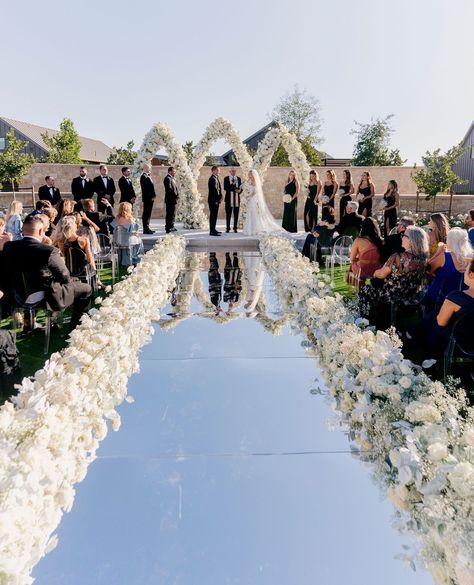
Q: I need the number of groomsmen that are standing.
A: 6